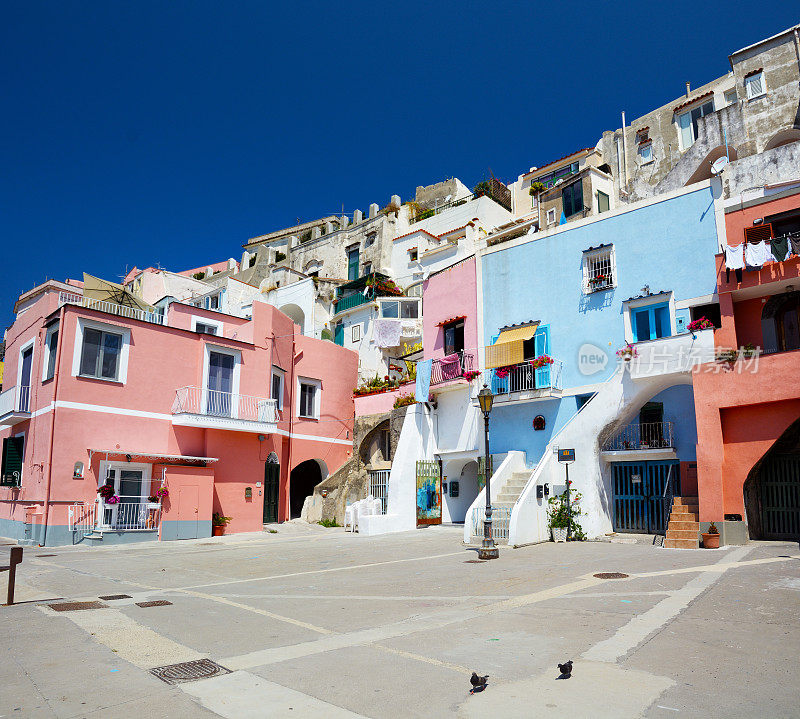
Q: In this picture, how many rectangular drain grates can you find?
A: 4